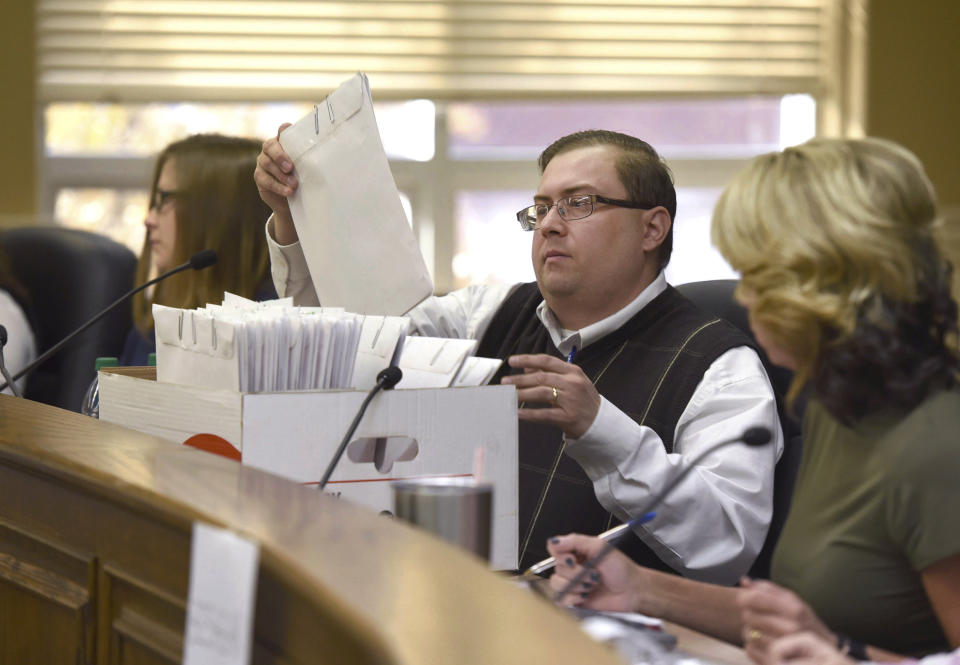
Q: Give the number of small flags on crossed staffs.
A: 0